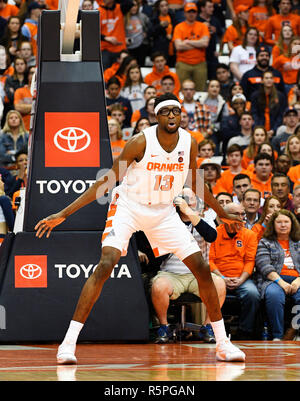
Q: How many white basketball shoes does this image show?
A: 2